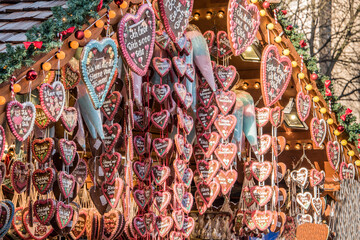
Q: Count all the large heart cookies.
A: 5